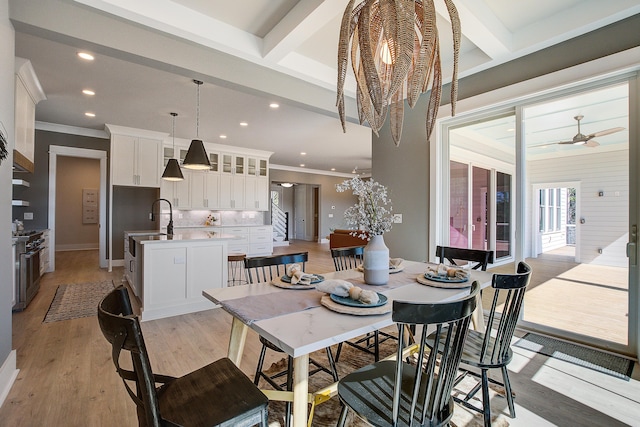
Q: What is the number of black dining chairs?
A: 6